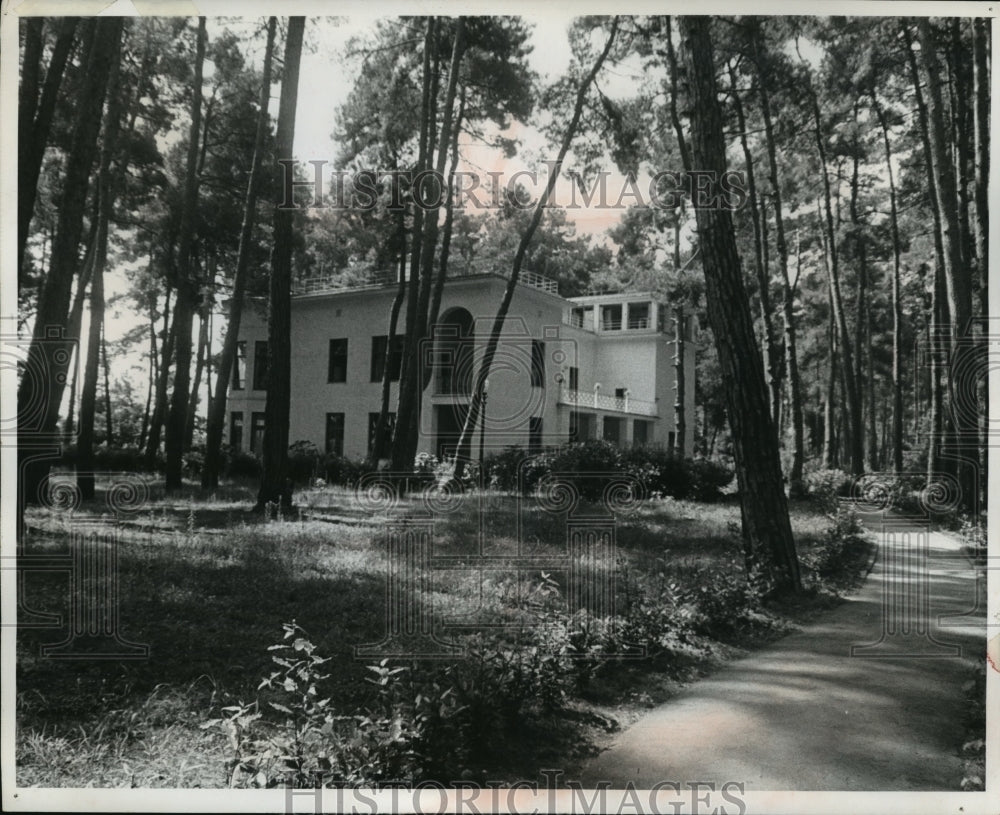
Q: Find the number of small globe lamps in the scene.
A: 2